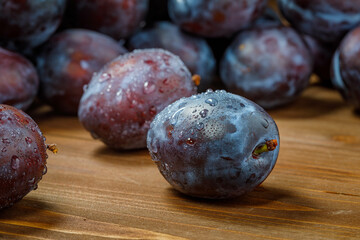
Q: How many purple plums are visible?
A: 13